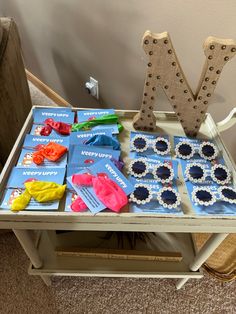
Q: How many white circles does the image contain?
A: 12